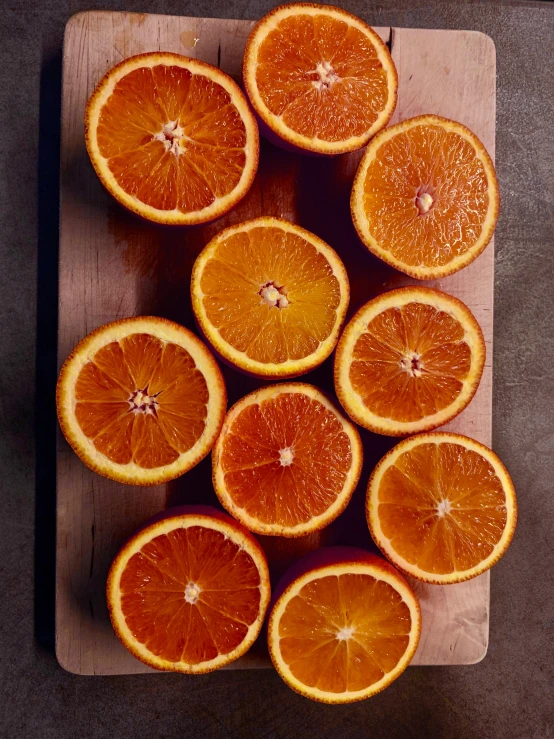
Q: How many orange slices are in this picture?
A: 10